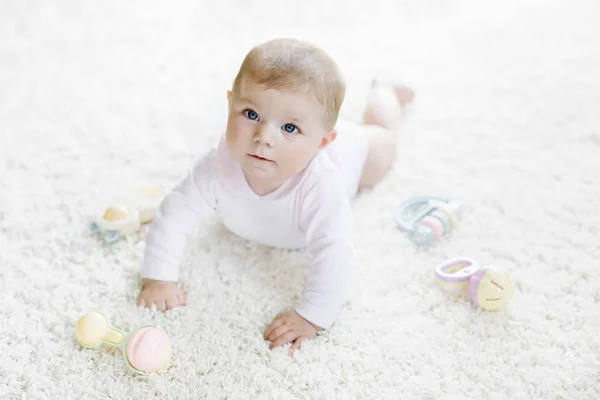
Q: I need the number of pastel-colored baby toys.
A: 4